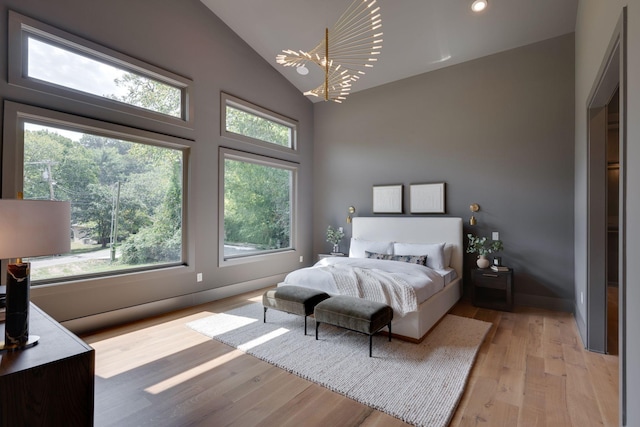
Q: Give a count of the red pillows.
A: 0